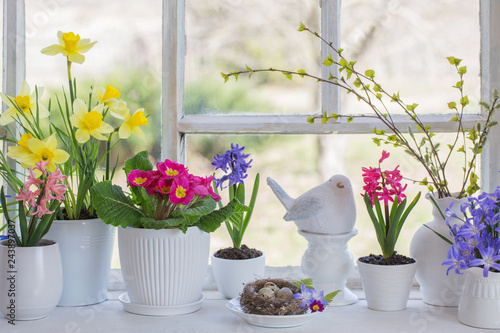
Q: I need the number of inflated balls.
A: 0